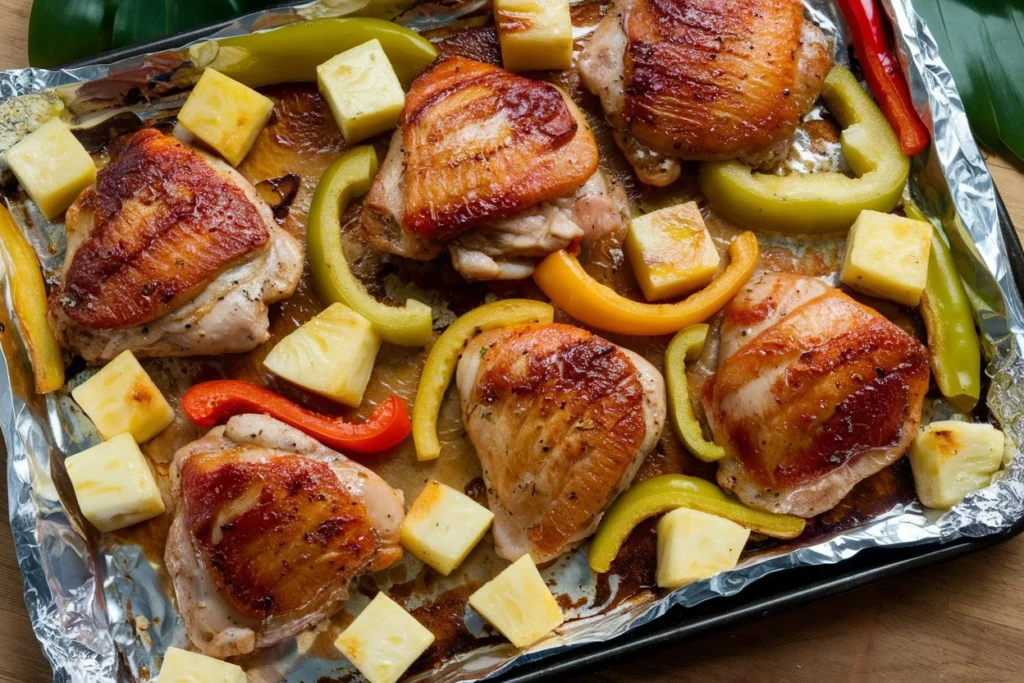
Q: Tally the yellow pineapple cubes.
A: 15